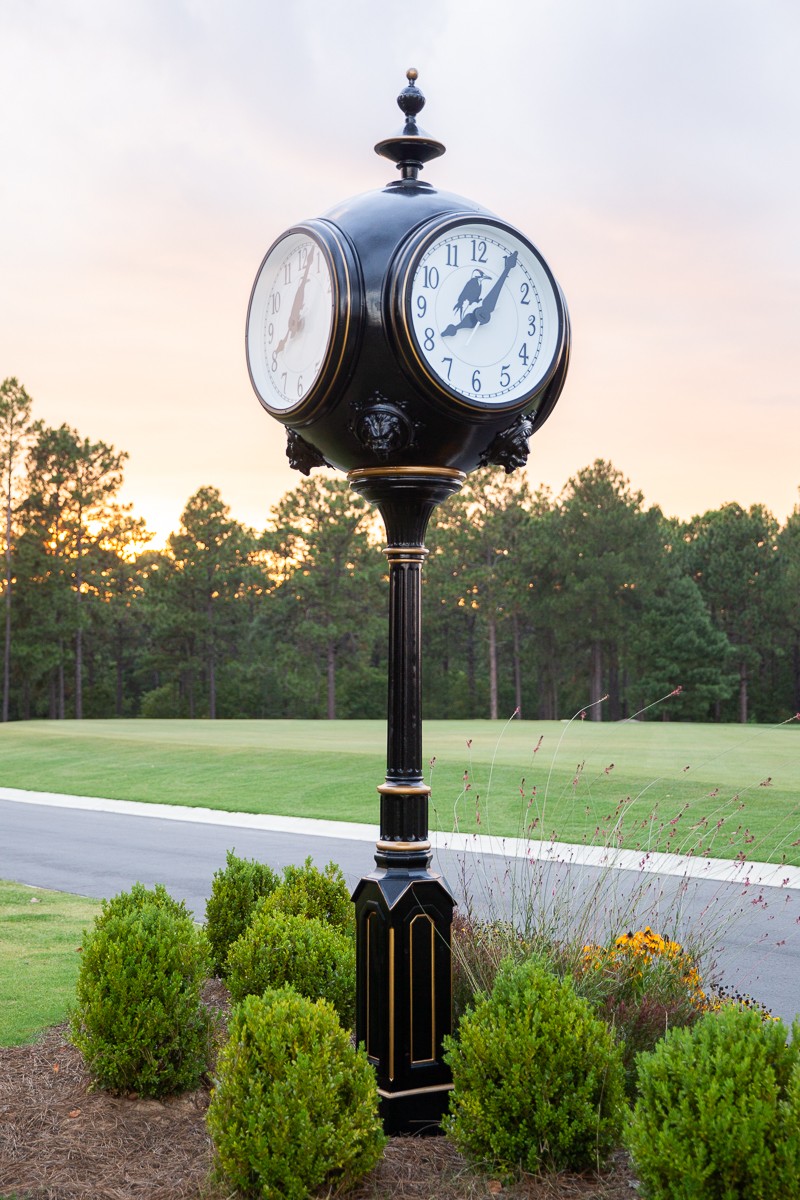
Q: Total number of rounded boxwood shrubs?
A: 7